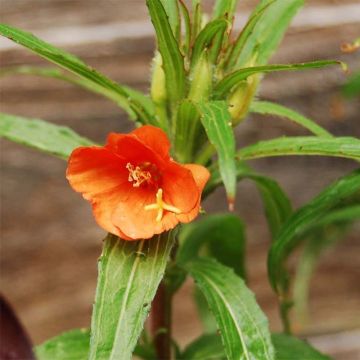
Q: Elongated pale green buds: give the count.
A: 3